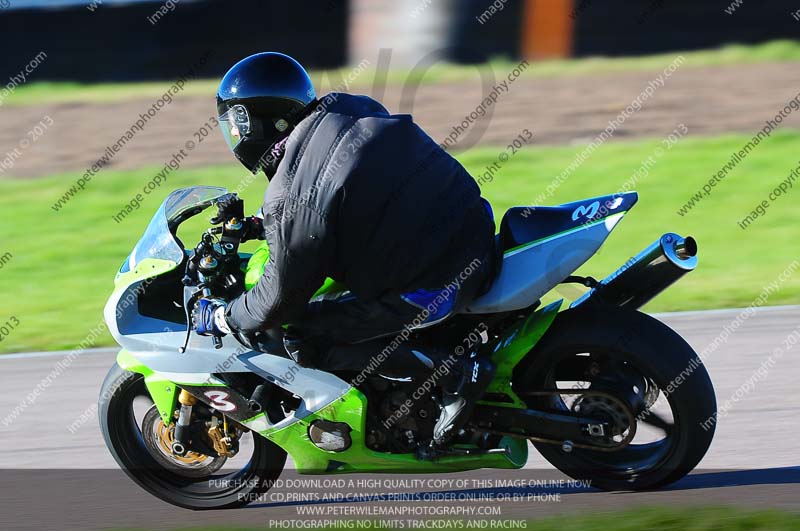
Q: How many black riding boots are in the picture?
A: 1